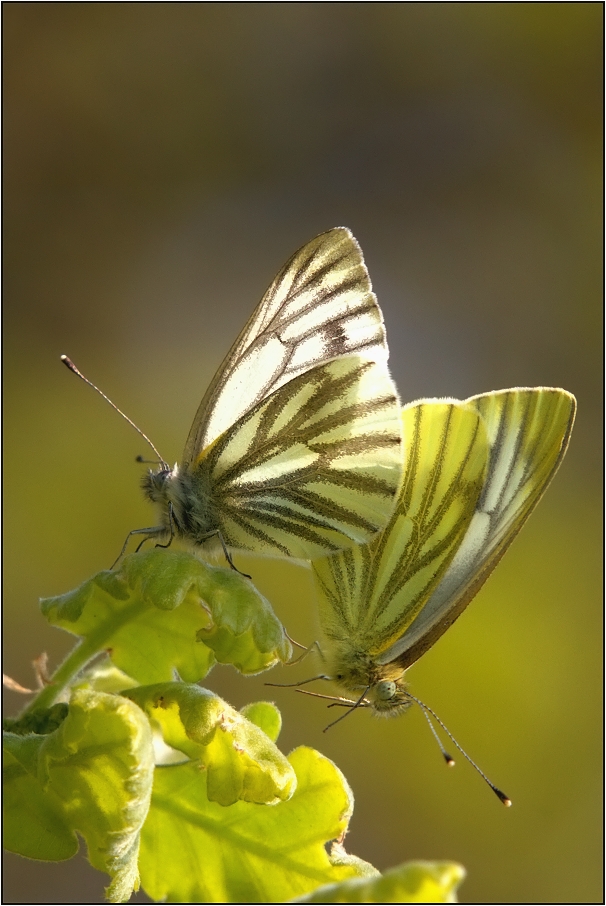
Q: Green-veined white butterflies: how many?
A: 2